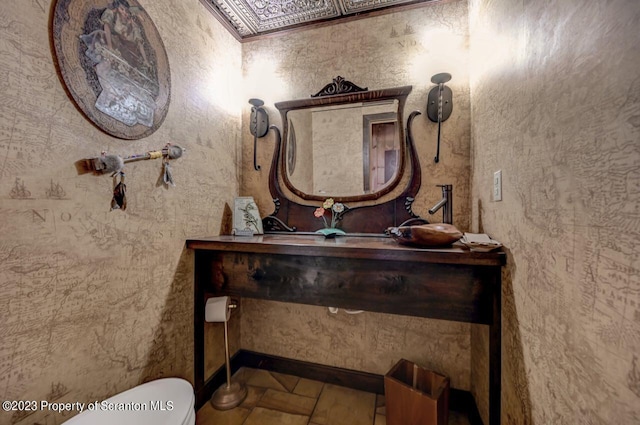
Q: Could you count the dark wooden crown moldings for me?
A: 2